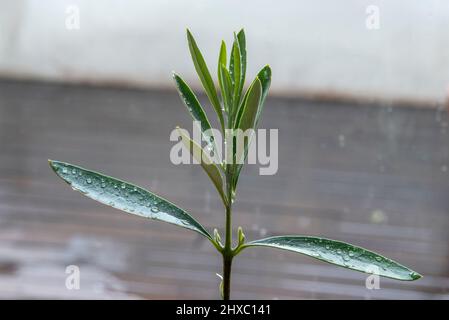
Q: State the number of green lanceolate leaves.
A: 11